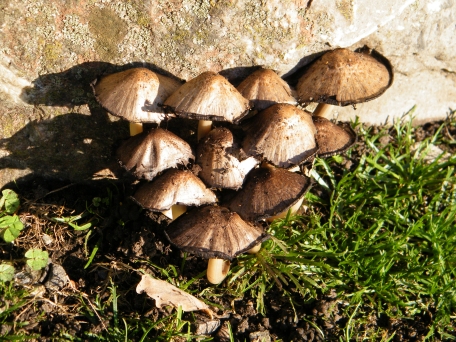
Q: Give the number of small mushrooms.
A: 11